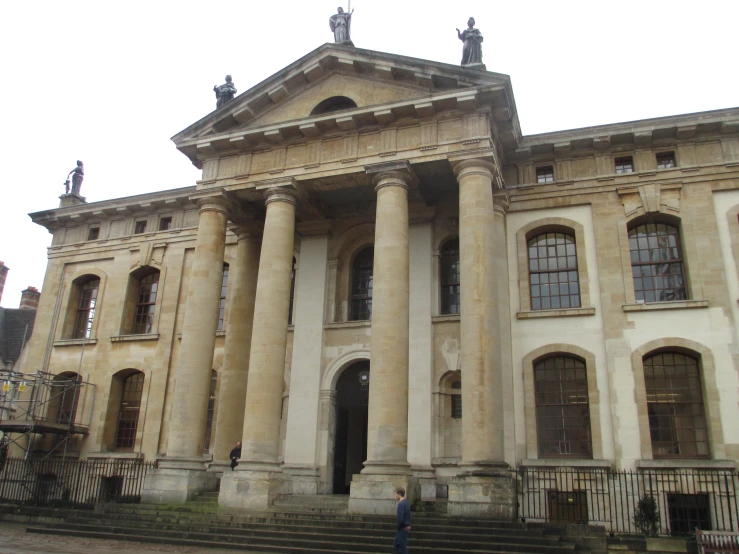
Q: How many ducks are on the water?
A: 0